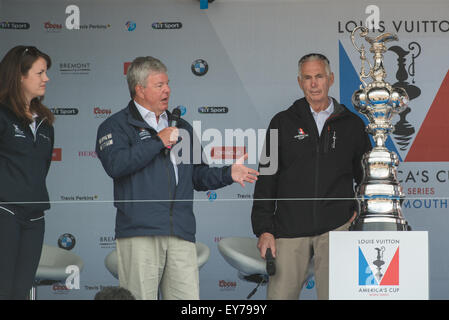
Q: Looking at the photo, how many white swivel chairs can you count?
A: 3